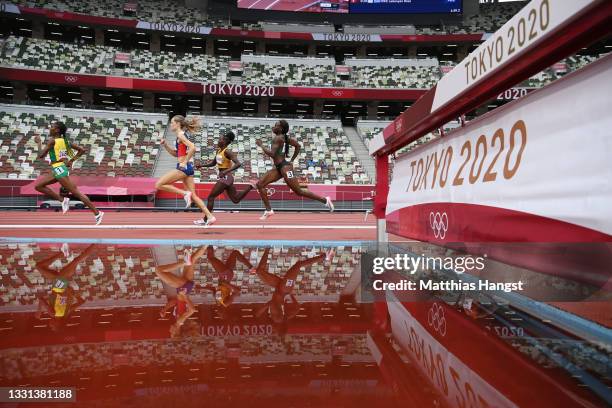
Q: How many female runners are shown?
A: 4